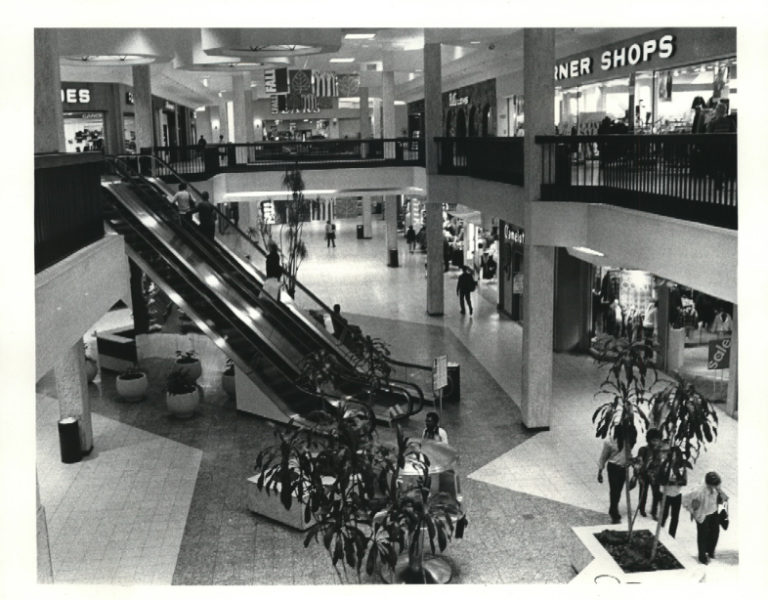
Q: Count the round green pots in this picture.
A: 0